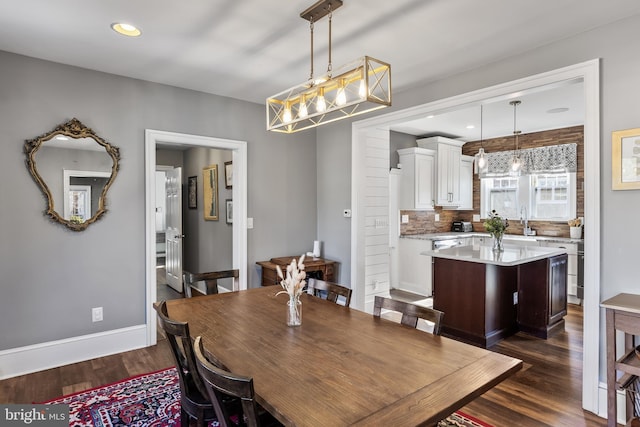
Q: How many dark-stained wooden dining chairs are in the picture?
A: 5